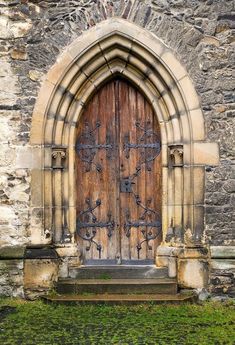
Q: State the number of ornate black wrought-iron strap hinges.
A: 4